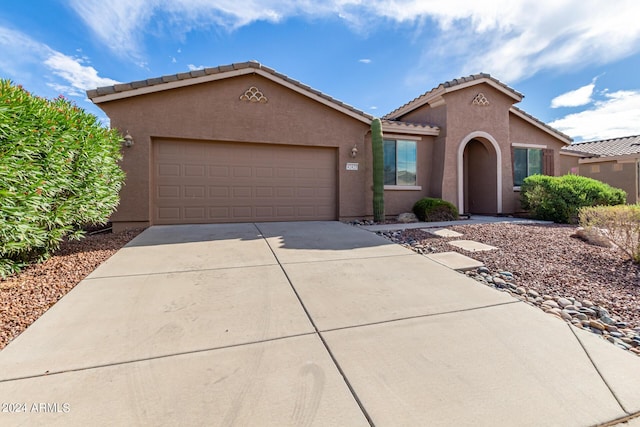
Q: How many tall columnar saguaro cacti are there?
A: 1